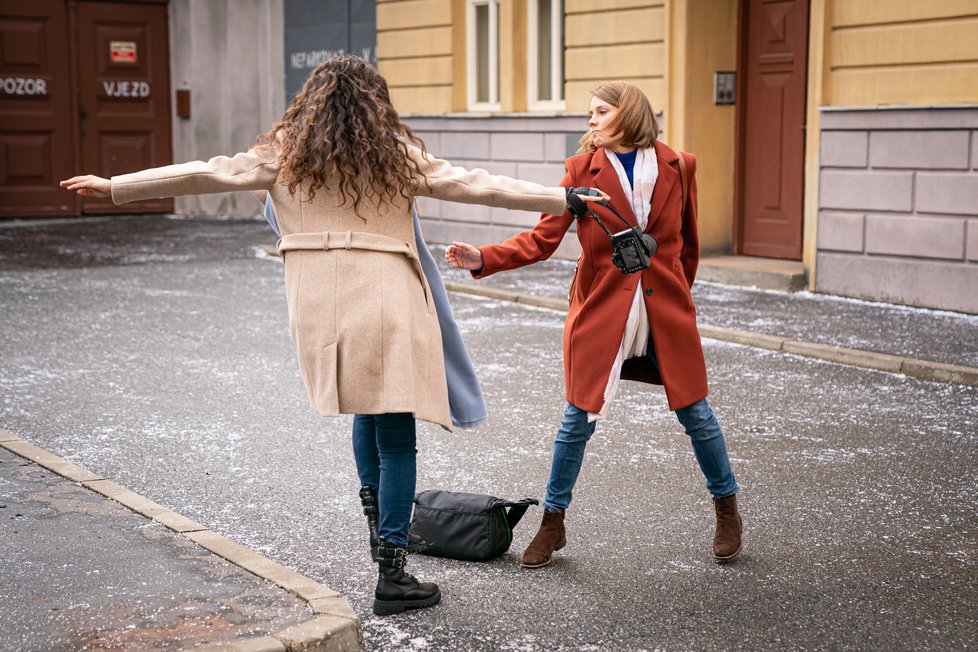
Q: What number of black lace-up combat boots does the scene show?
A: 2